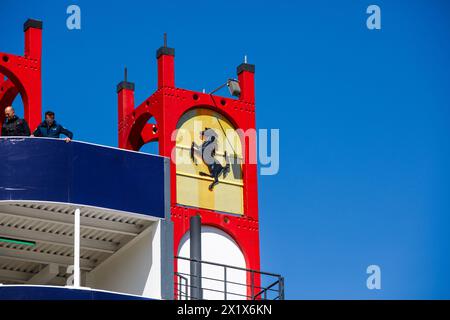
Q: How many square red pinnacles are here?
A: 4